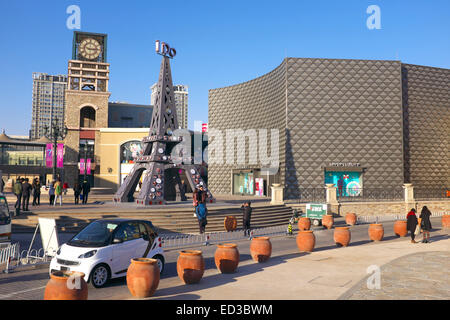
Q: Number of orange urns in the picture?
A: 14